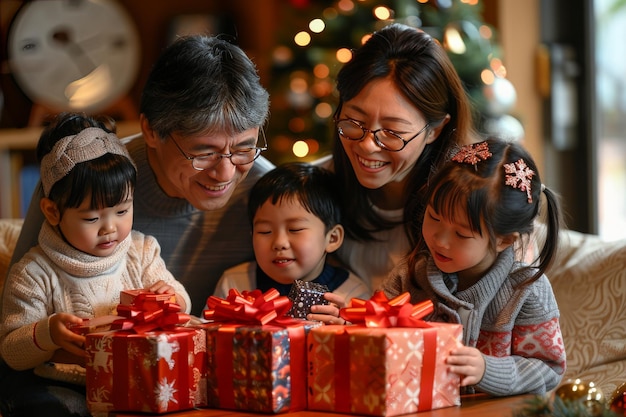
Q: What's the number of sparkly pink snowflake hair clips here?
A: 2